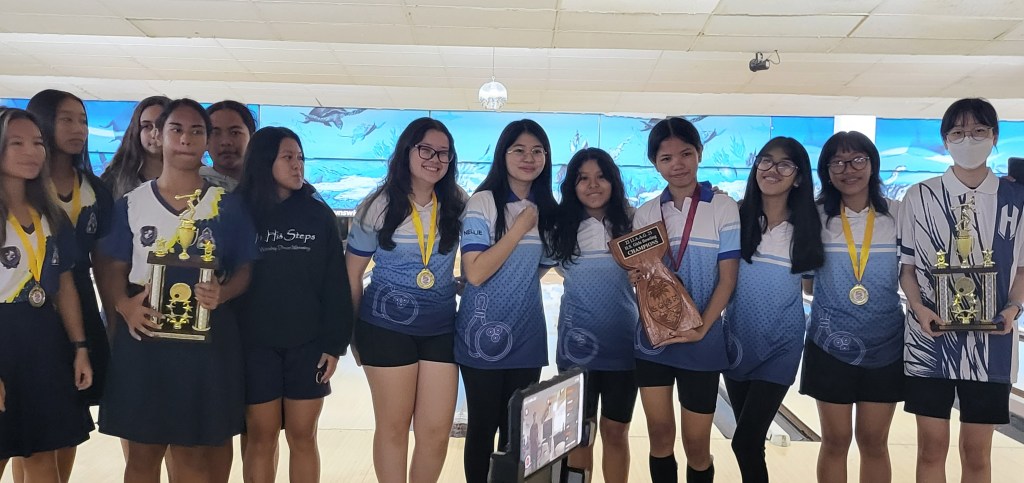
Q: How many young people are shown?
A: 13